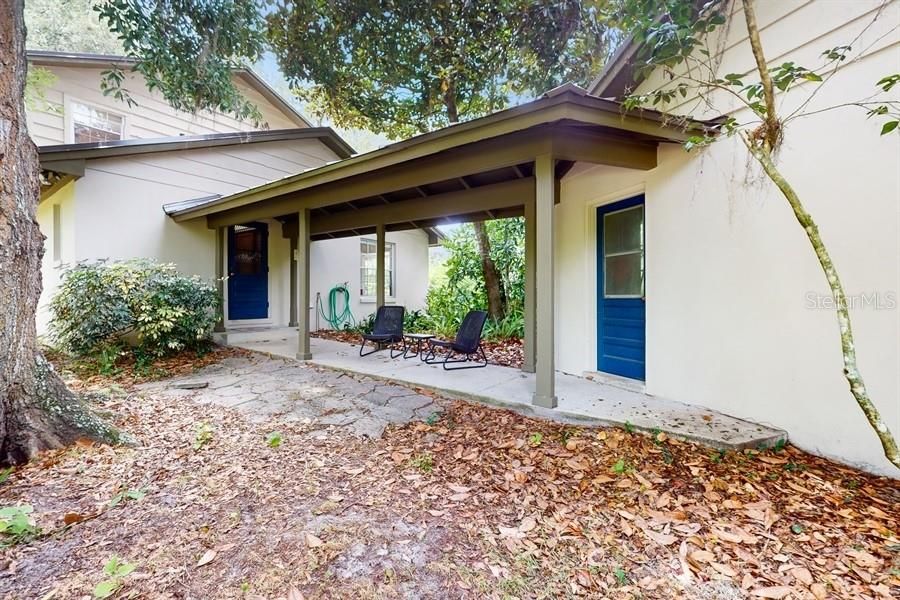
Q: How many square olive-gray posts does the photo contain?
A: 6